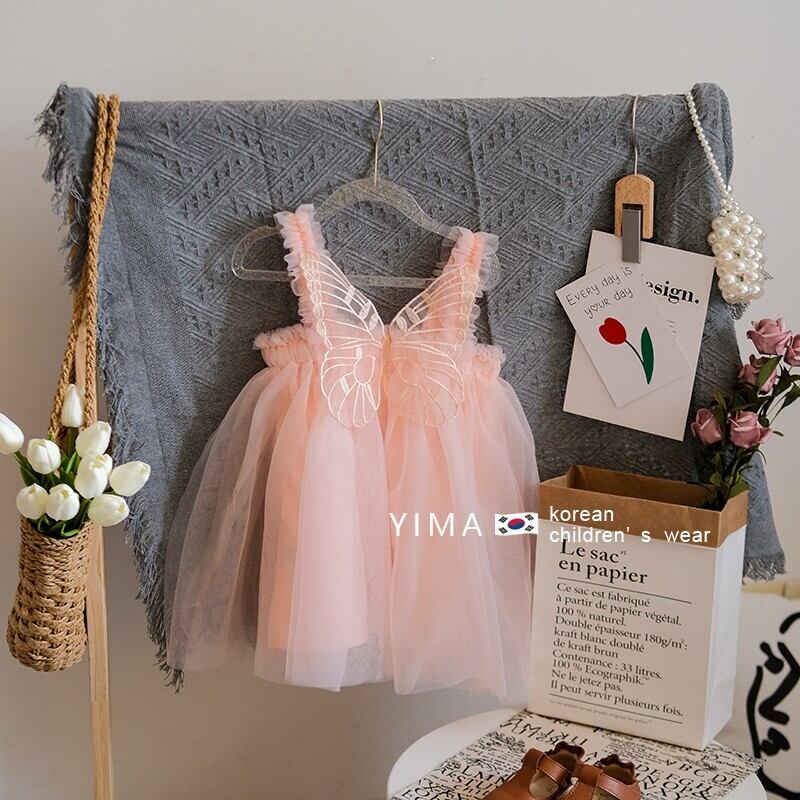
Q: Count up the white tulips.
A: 10